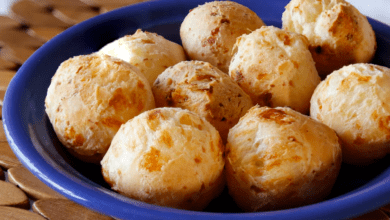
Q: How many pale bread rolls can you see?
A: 9